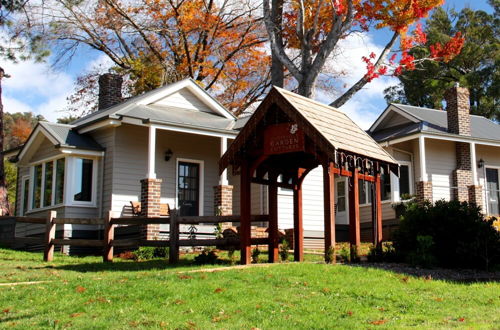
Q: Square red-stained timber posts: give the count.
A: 6